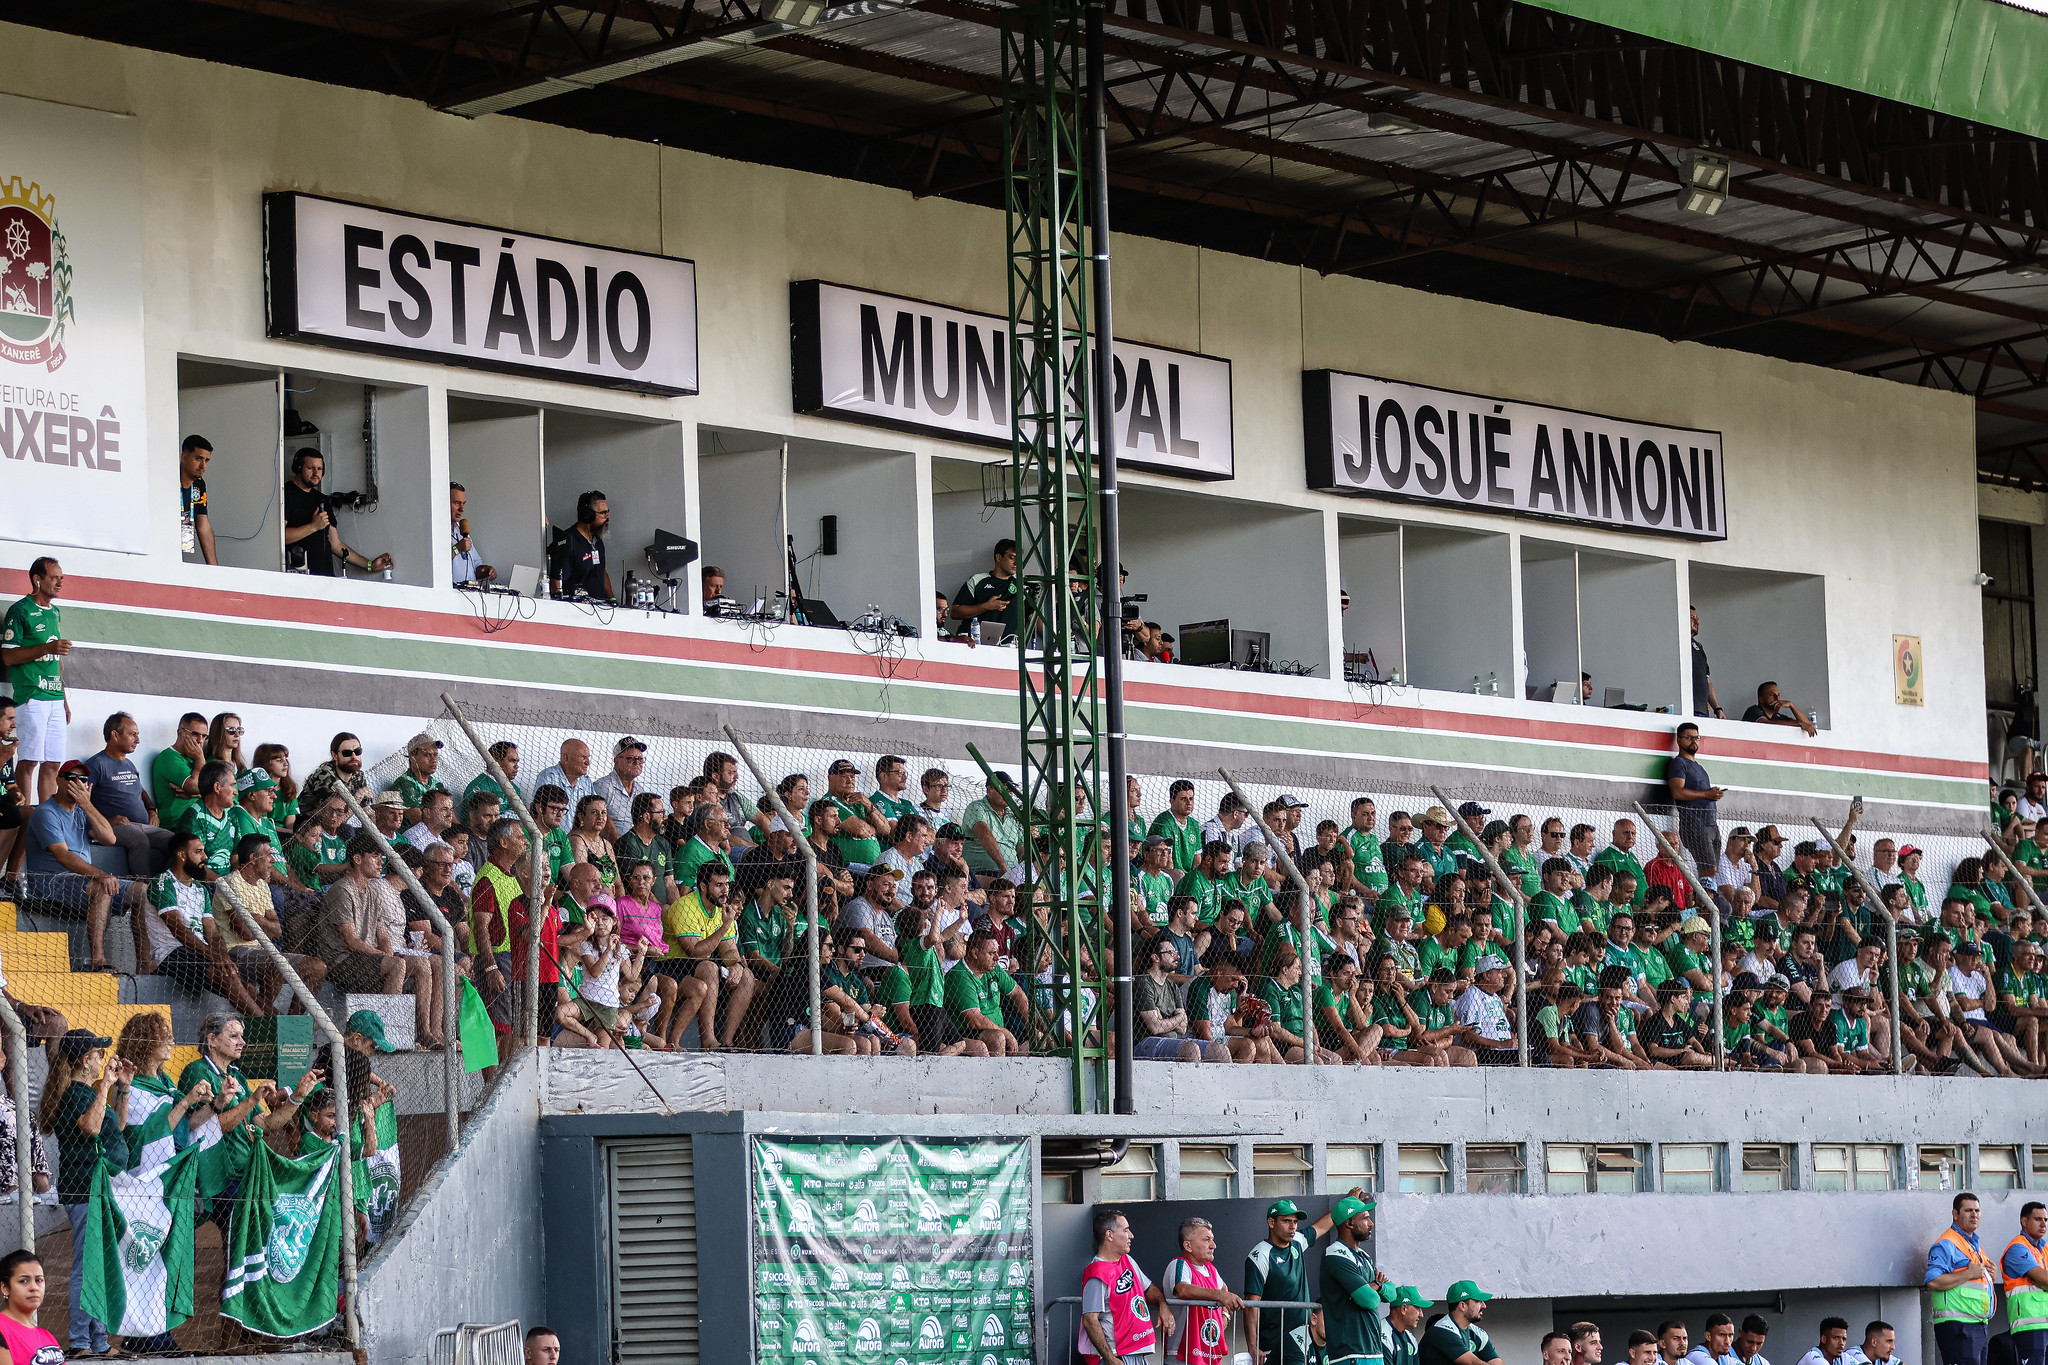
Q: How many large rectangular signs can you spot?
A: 3